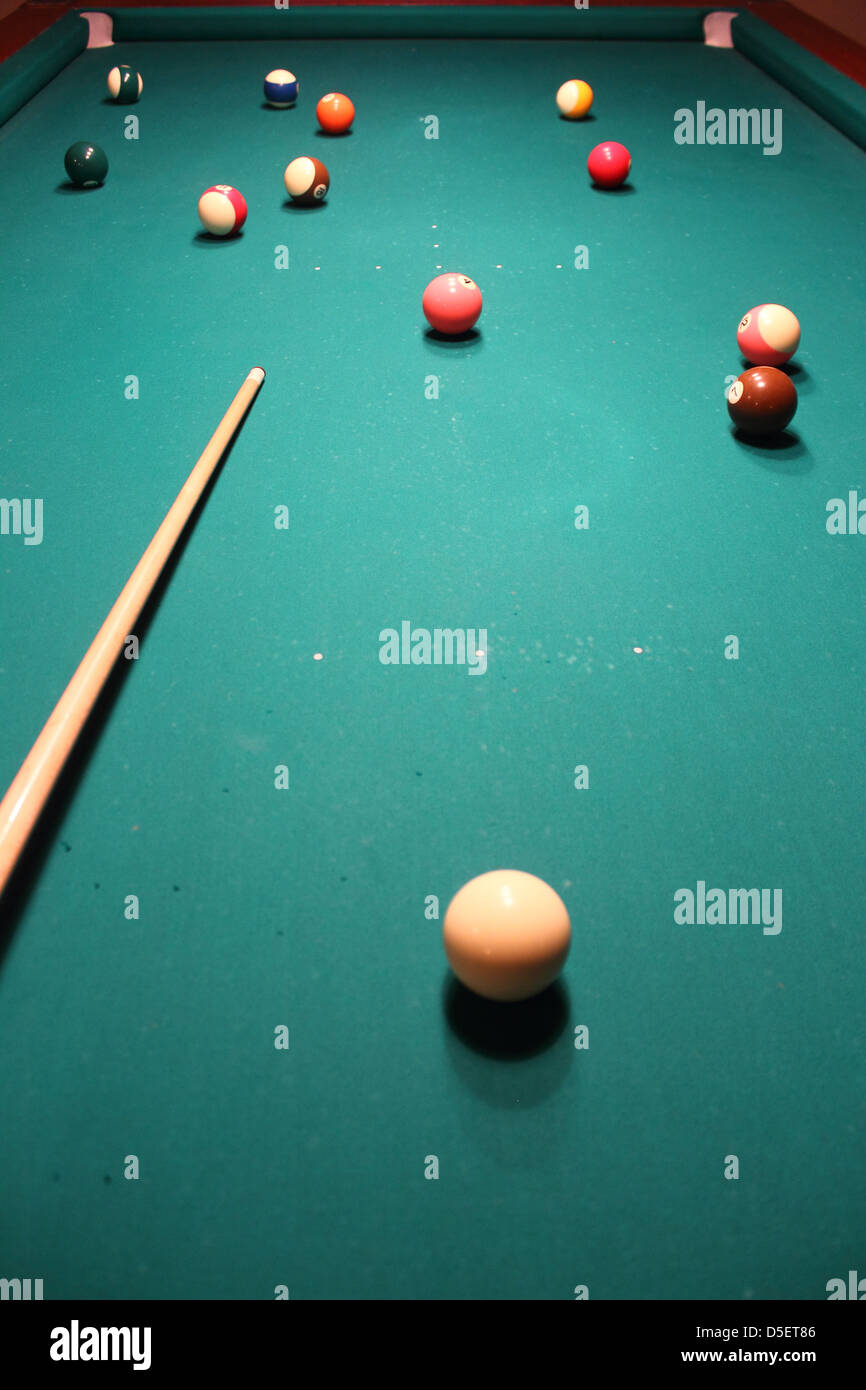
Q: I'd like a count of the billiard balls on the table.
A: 12